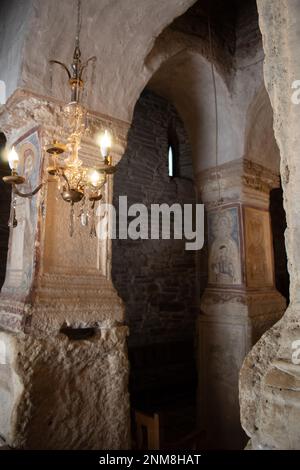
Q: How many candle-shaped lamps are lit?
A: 3